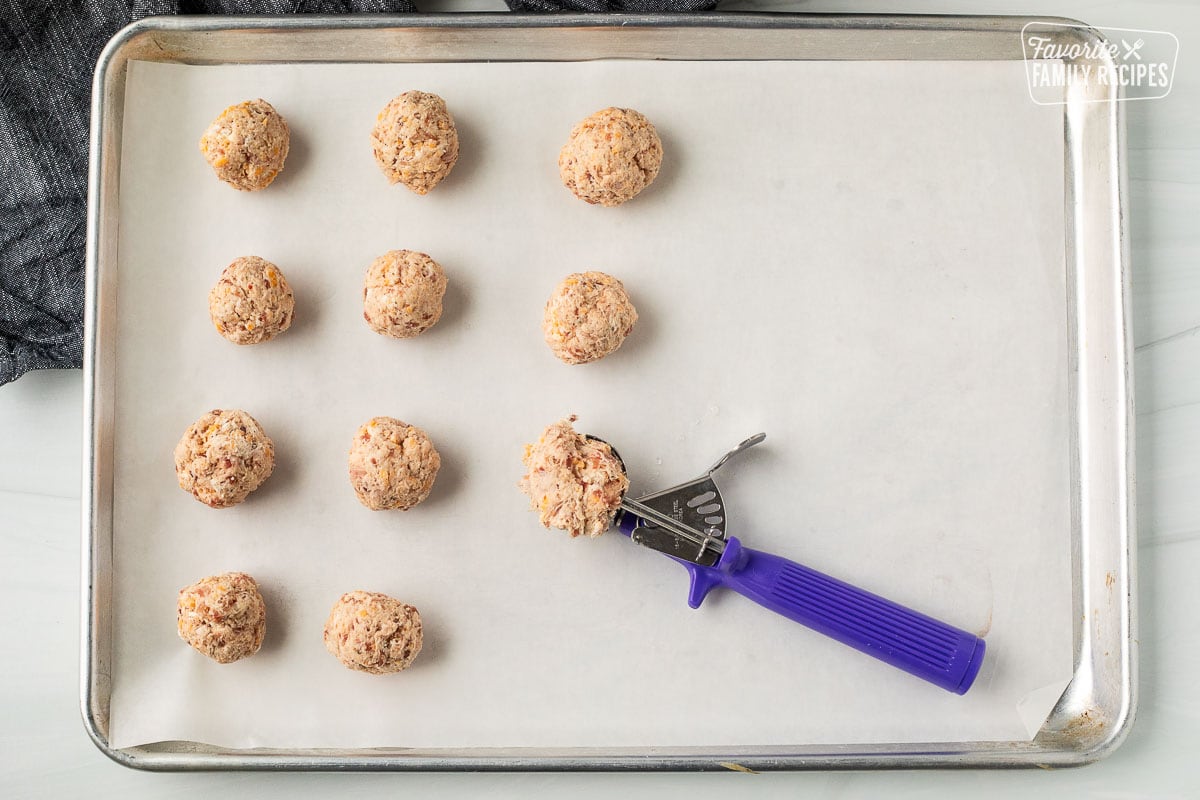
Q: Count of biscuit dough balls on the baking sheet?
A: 10